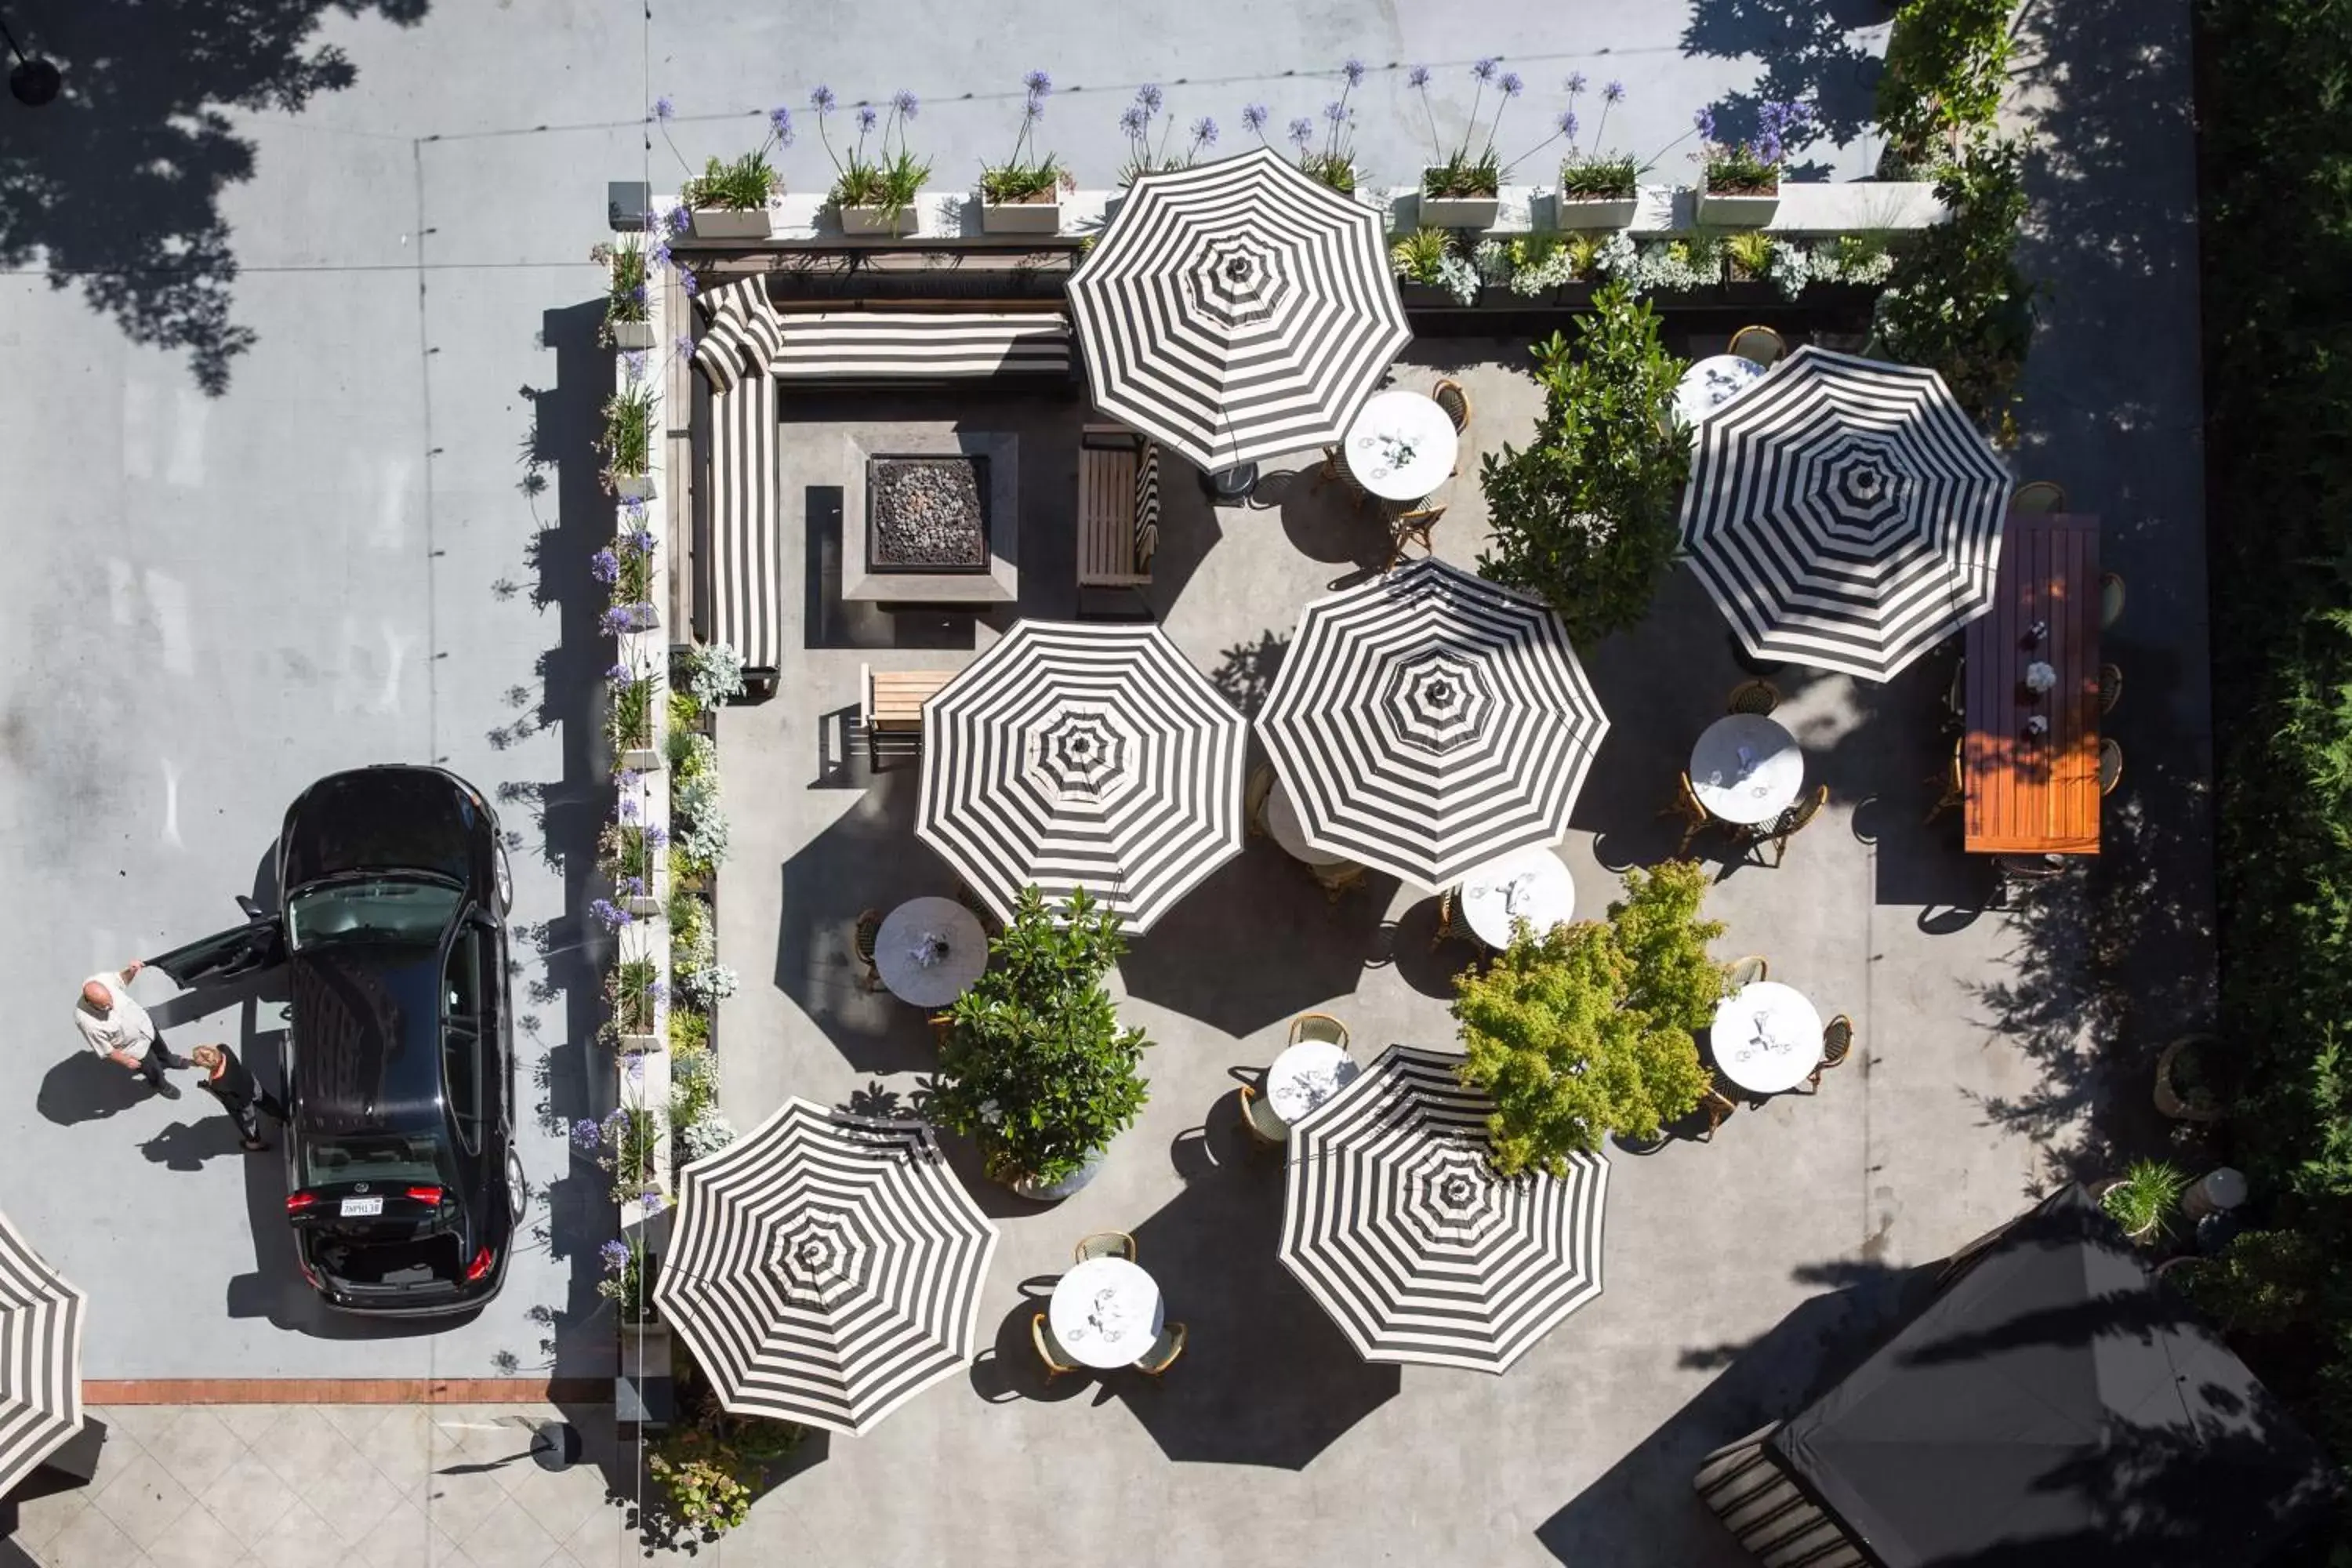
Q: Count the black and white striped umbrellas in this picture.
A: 7